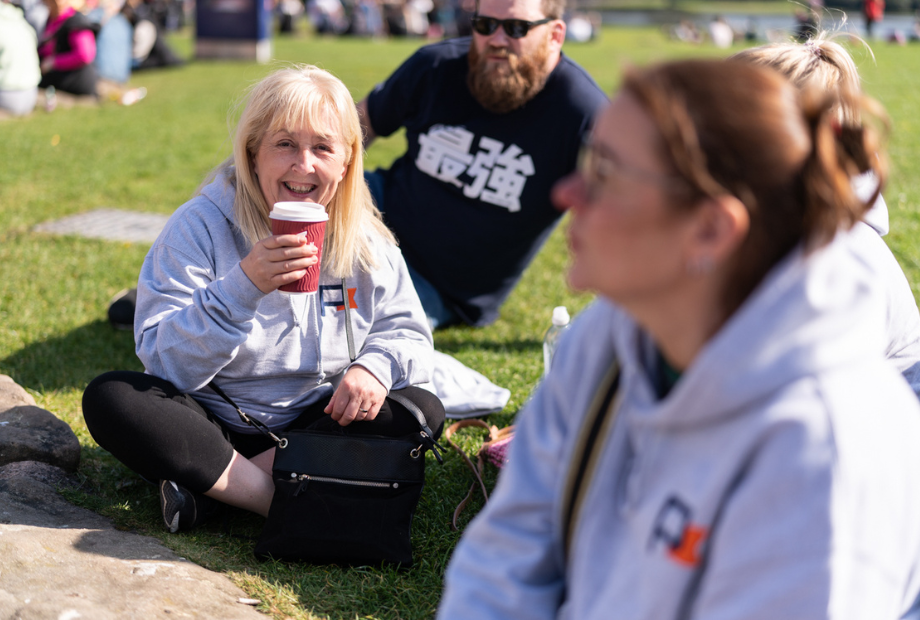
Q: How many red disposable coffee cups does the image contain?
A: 1